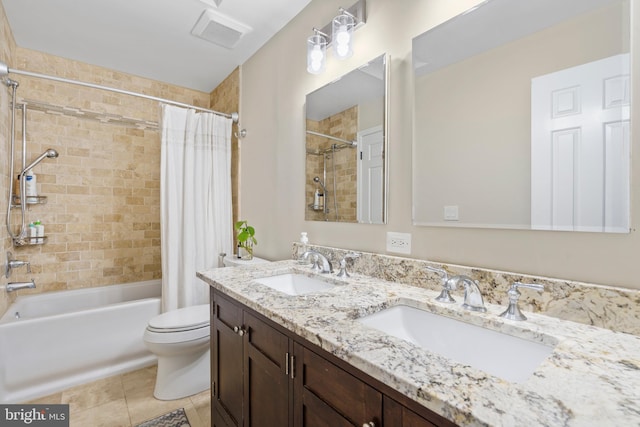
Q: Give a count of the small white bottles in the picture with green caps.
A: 2